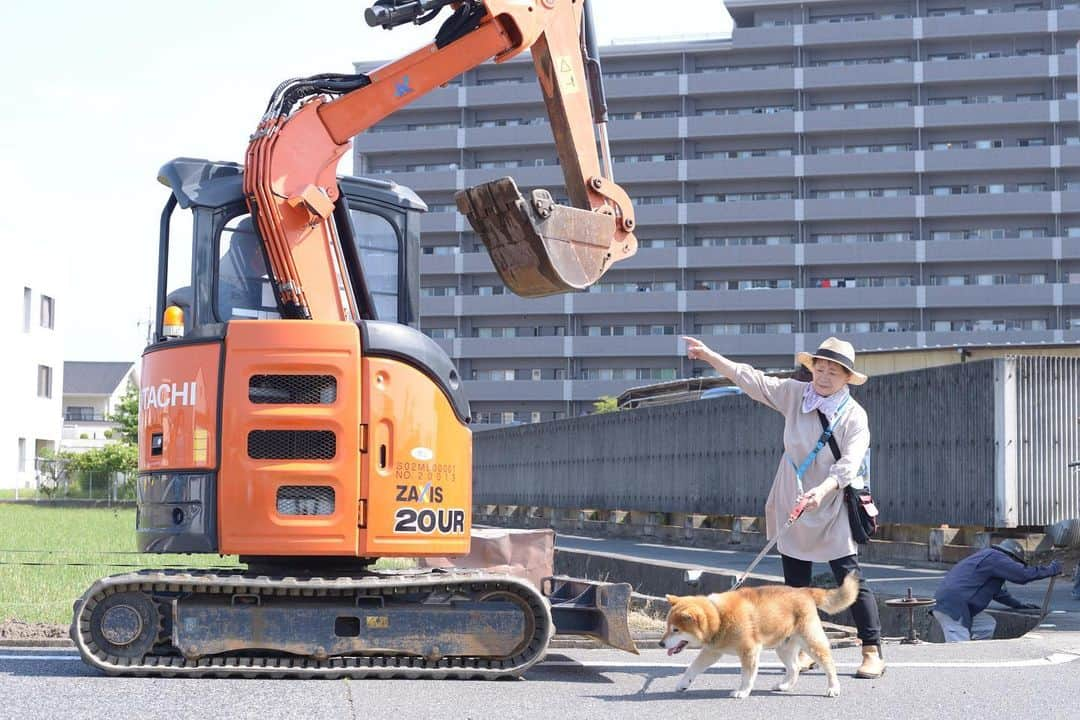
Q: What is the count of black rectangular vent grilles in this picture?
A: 3